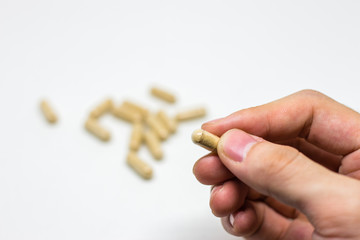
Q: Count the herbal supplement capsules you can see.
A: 13